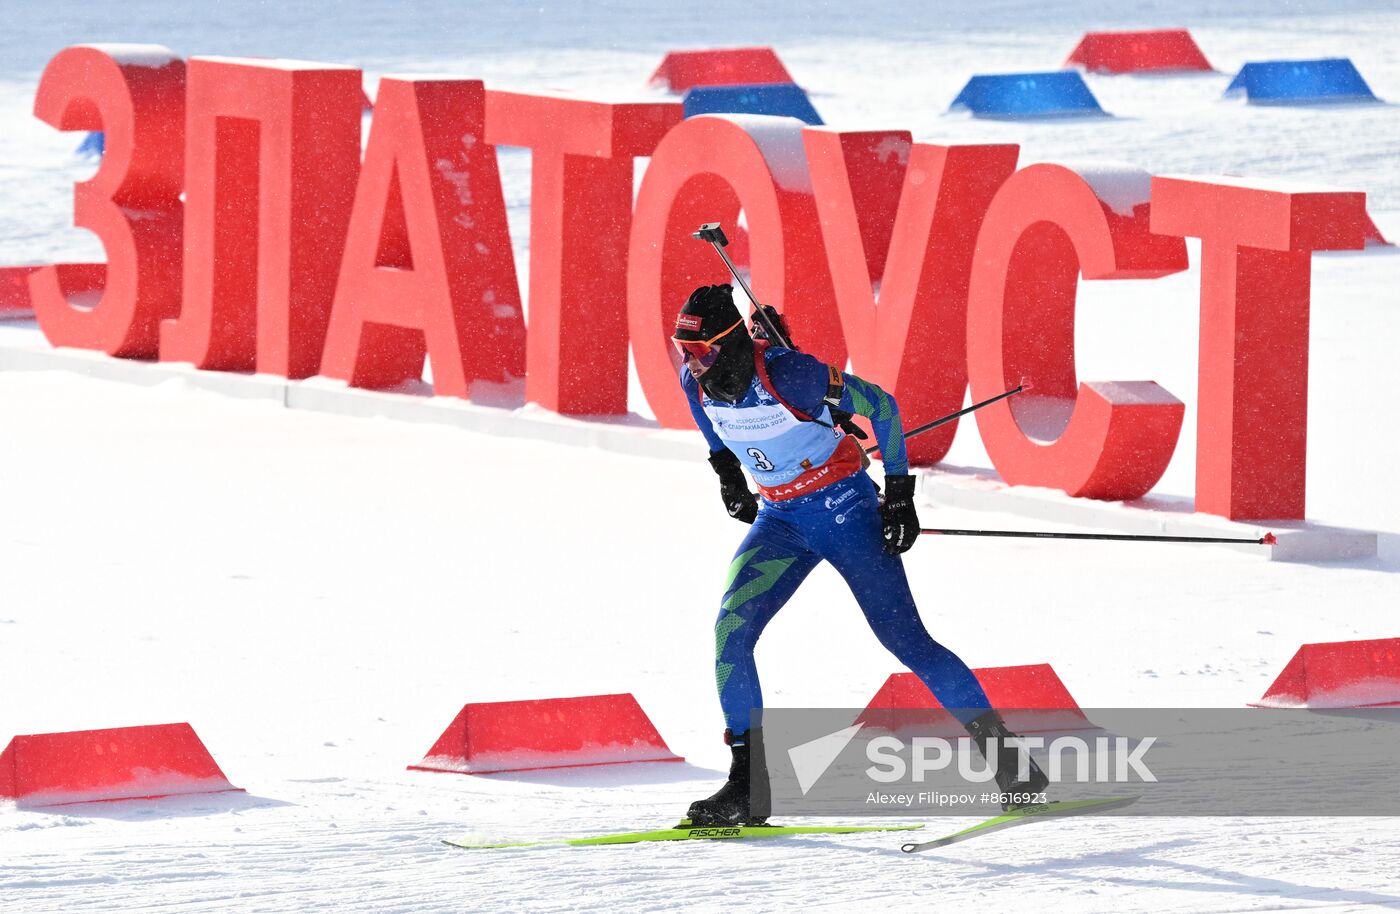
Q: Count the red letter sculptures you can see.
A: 8